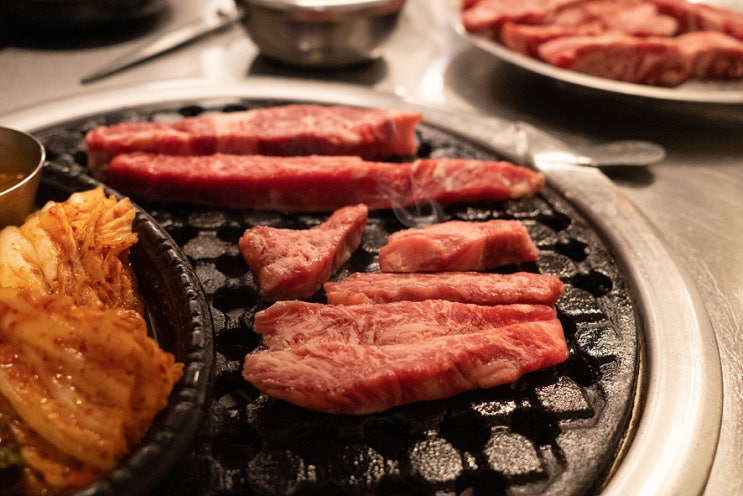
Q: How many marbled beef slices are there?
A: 7